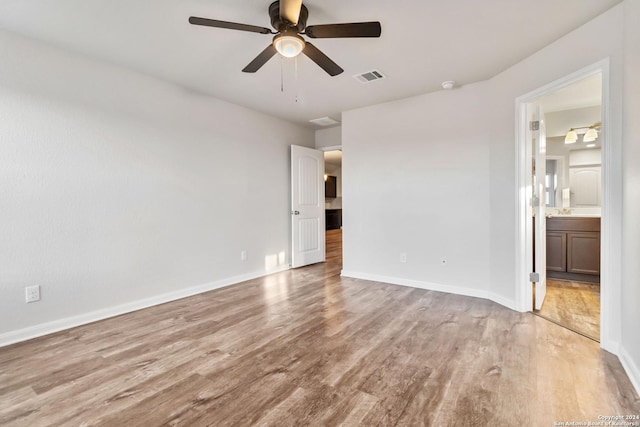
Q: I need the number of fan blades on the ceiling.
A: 5